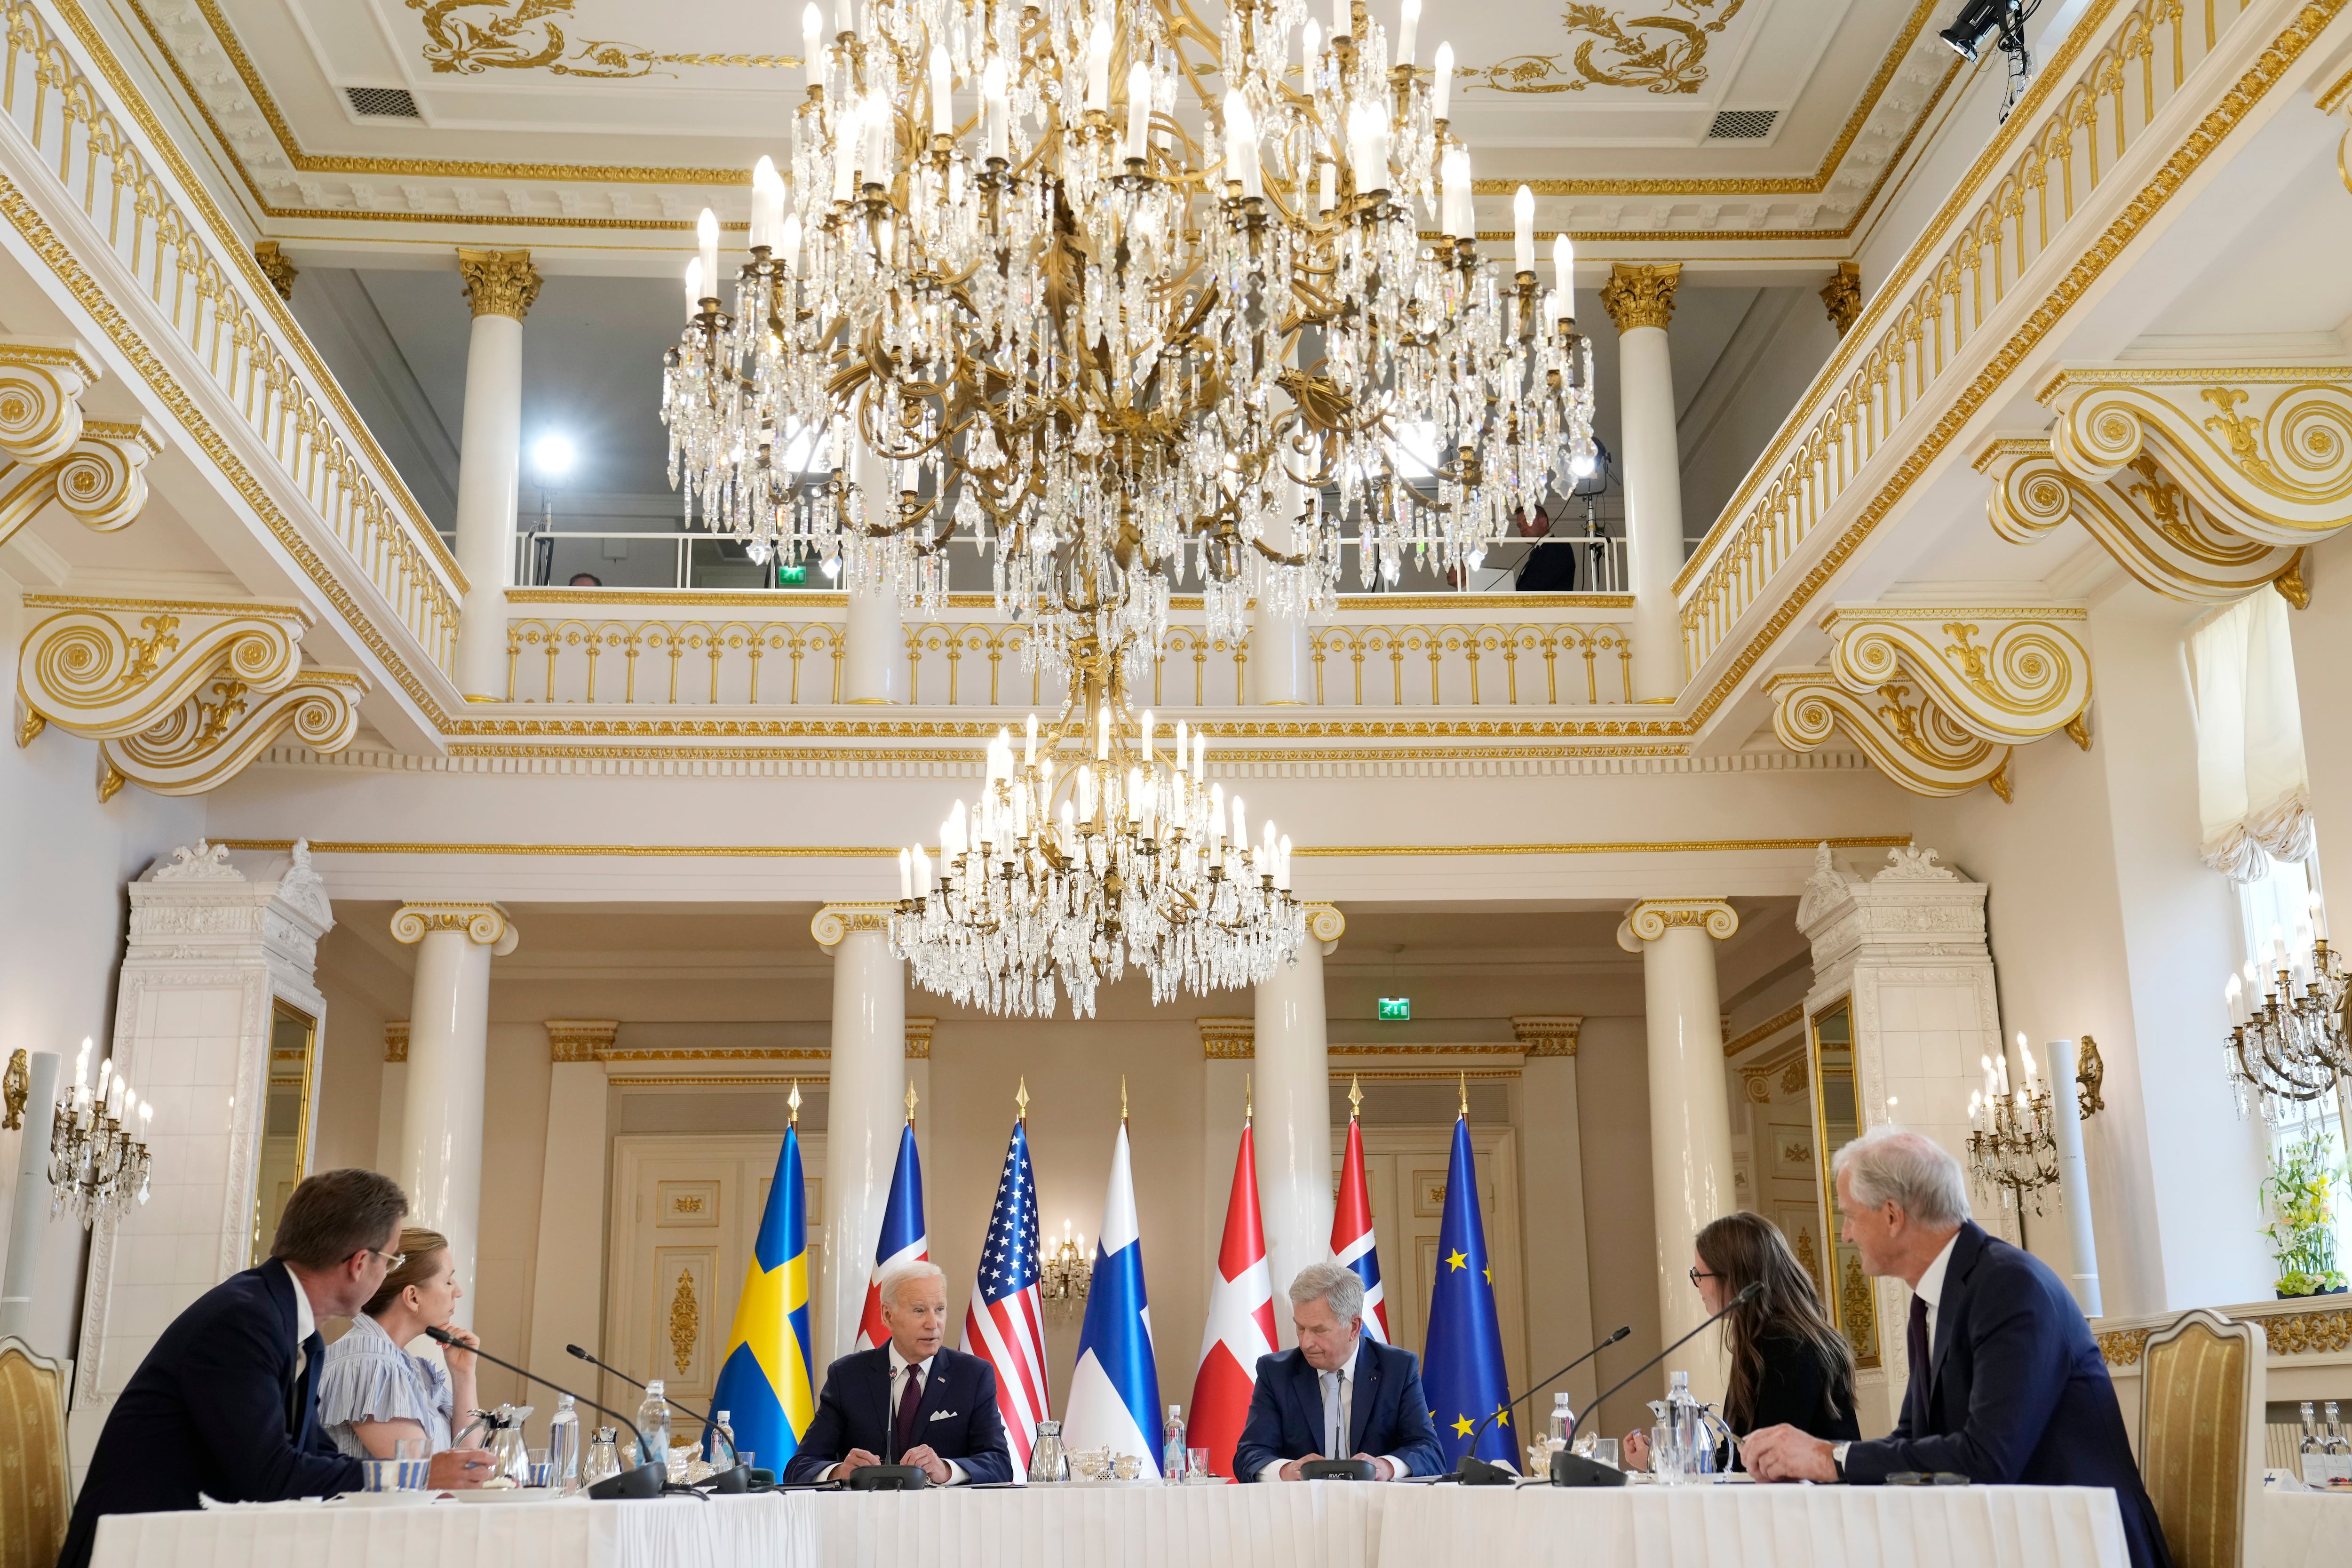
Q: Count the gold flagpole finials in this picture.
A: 7